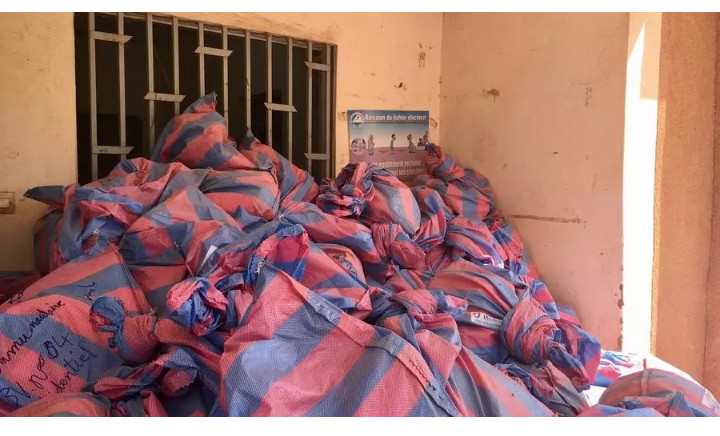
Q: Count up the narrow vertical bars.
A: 11